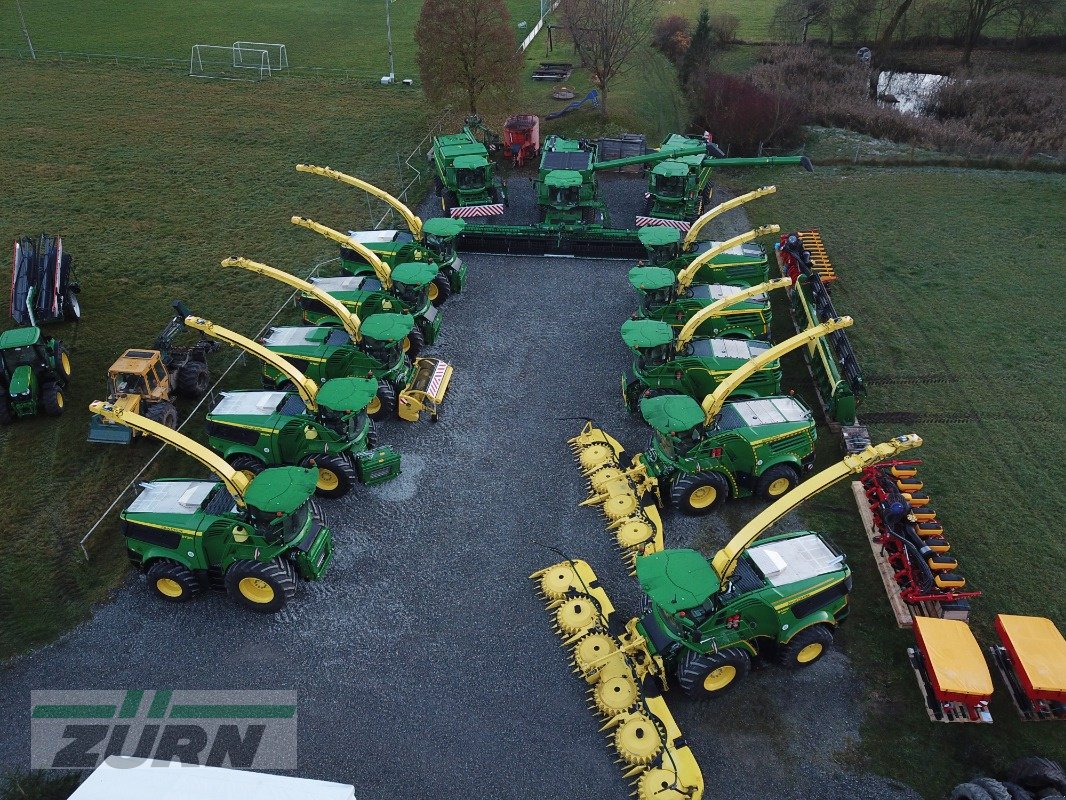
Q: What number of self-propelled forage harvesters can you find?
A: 10